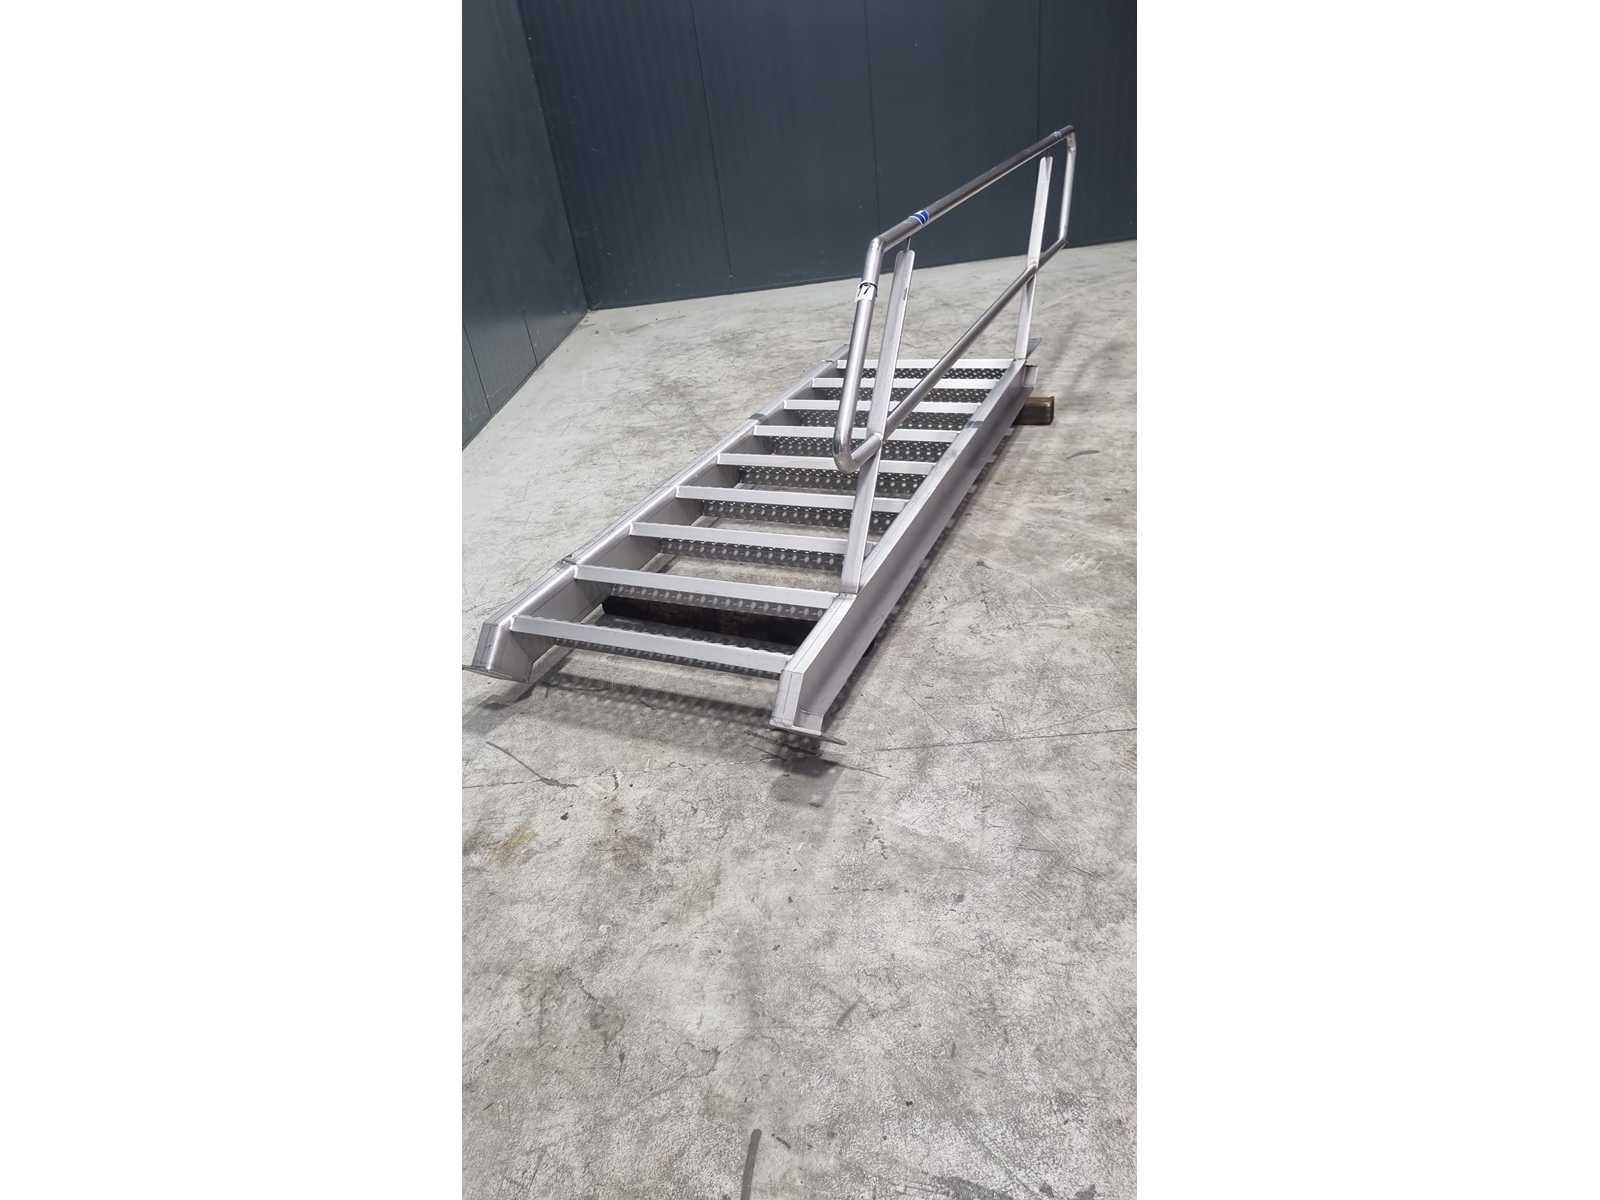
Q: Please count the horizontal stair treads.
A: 9